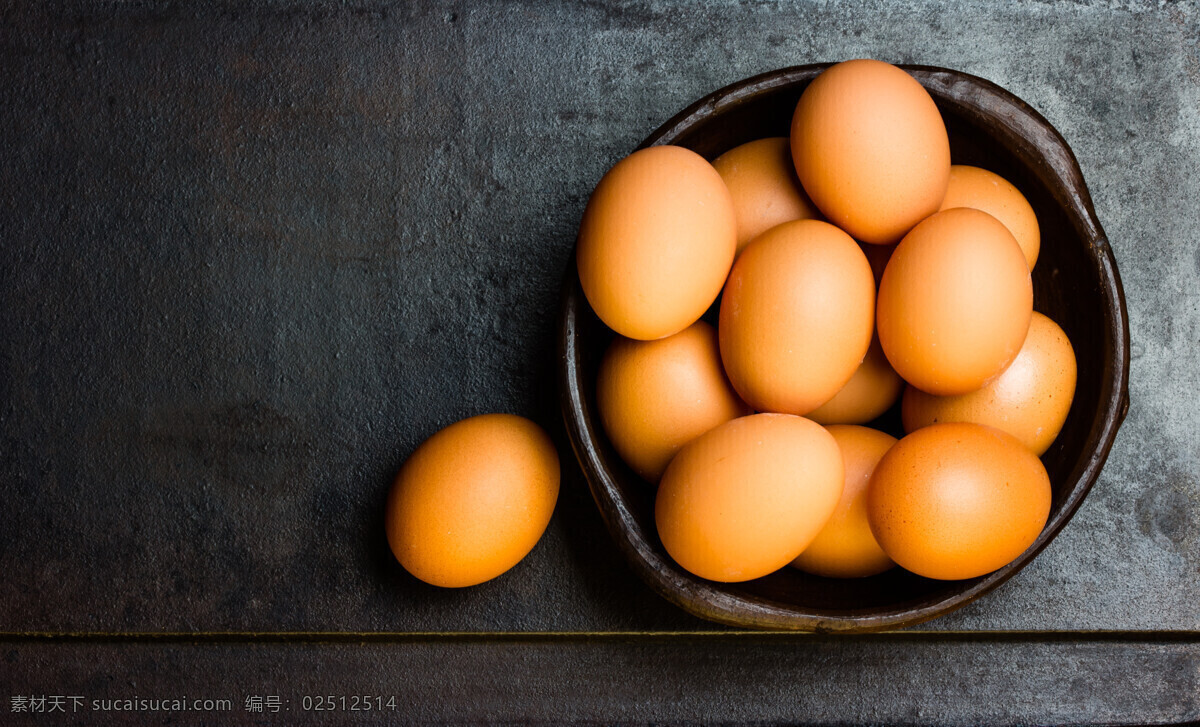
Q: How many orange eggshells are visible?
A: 13